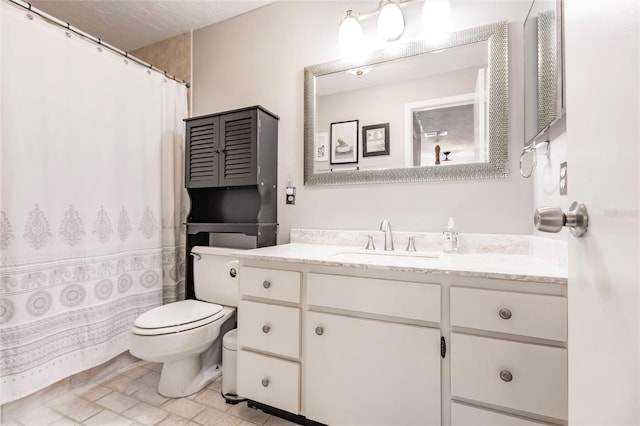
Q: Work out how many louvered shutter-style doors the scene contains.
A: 2